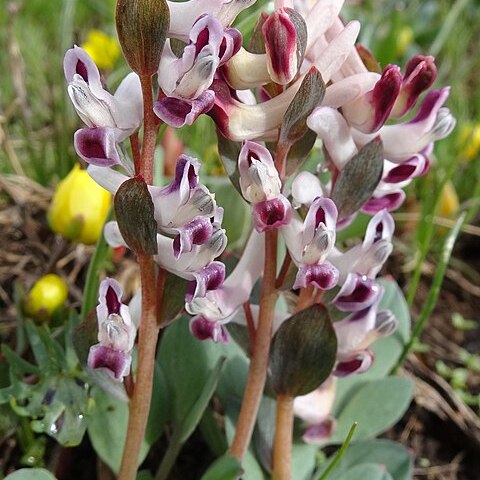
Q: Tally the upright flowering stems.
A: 3